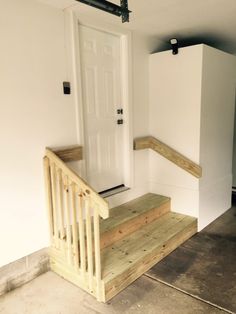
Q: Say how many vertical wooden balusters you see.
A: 8